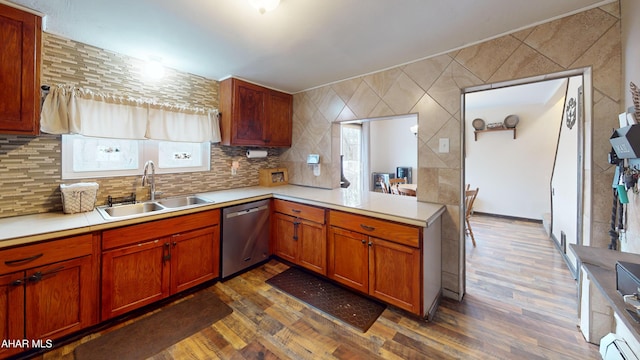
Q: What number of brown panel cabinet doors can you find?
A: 11